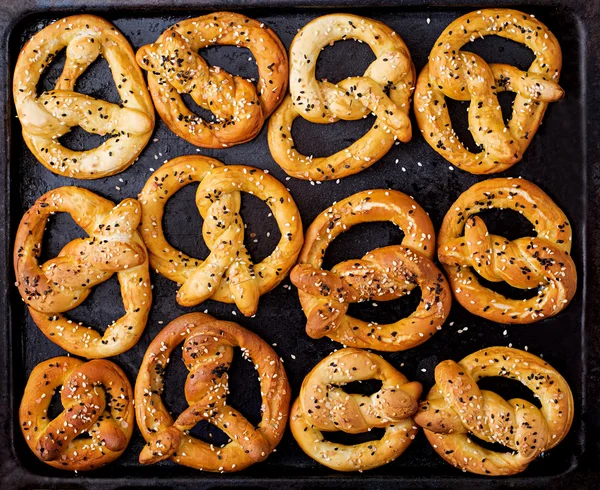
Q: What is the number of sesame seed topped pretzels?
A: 12